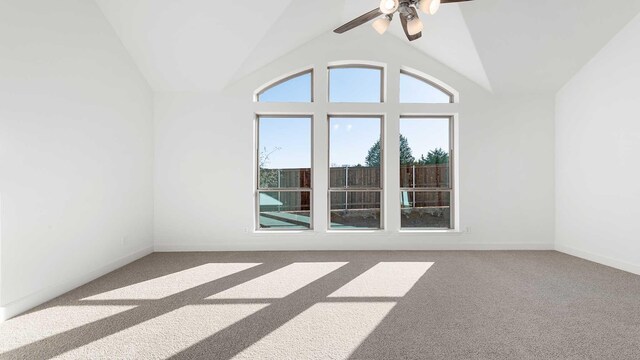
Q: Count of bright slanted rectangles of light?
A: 6